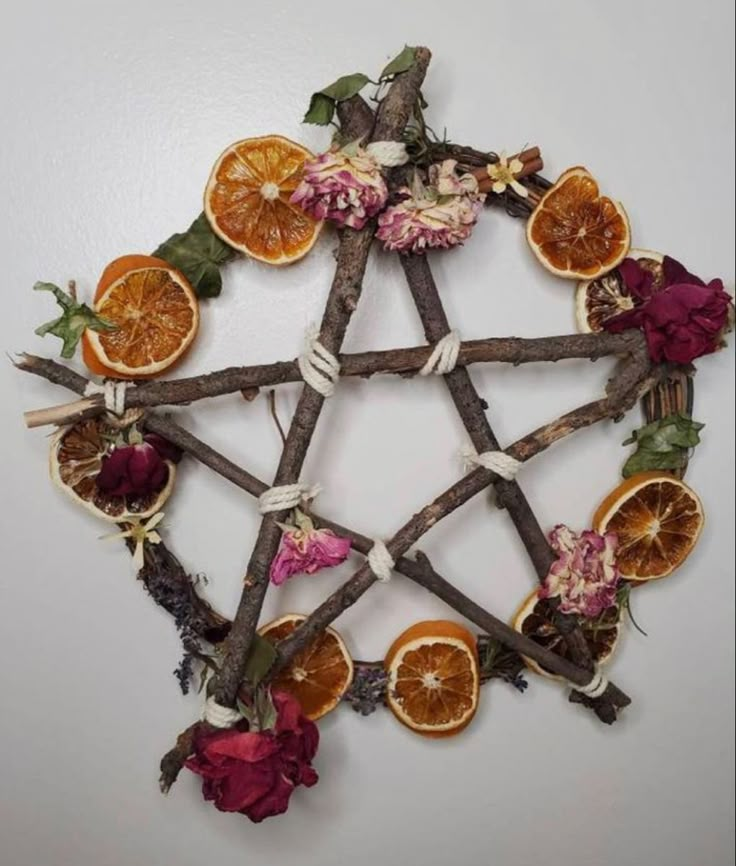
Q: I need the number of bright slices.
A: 6